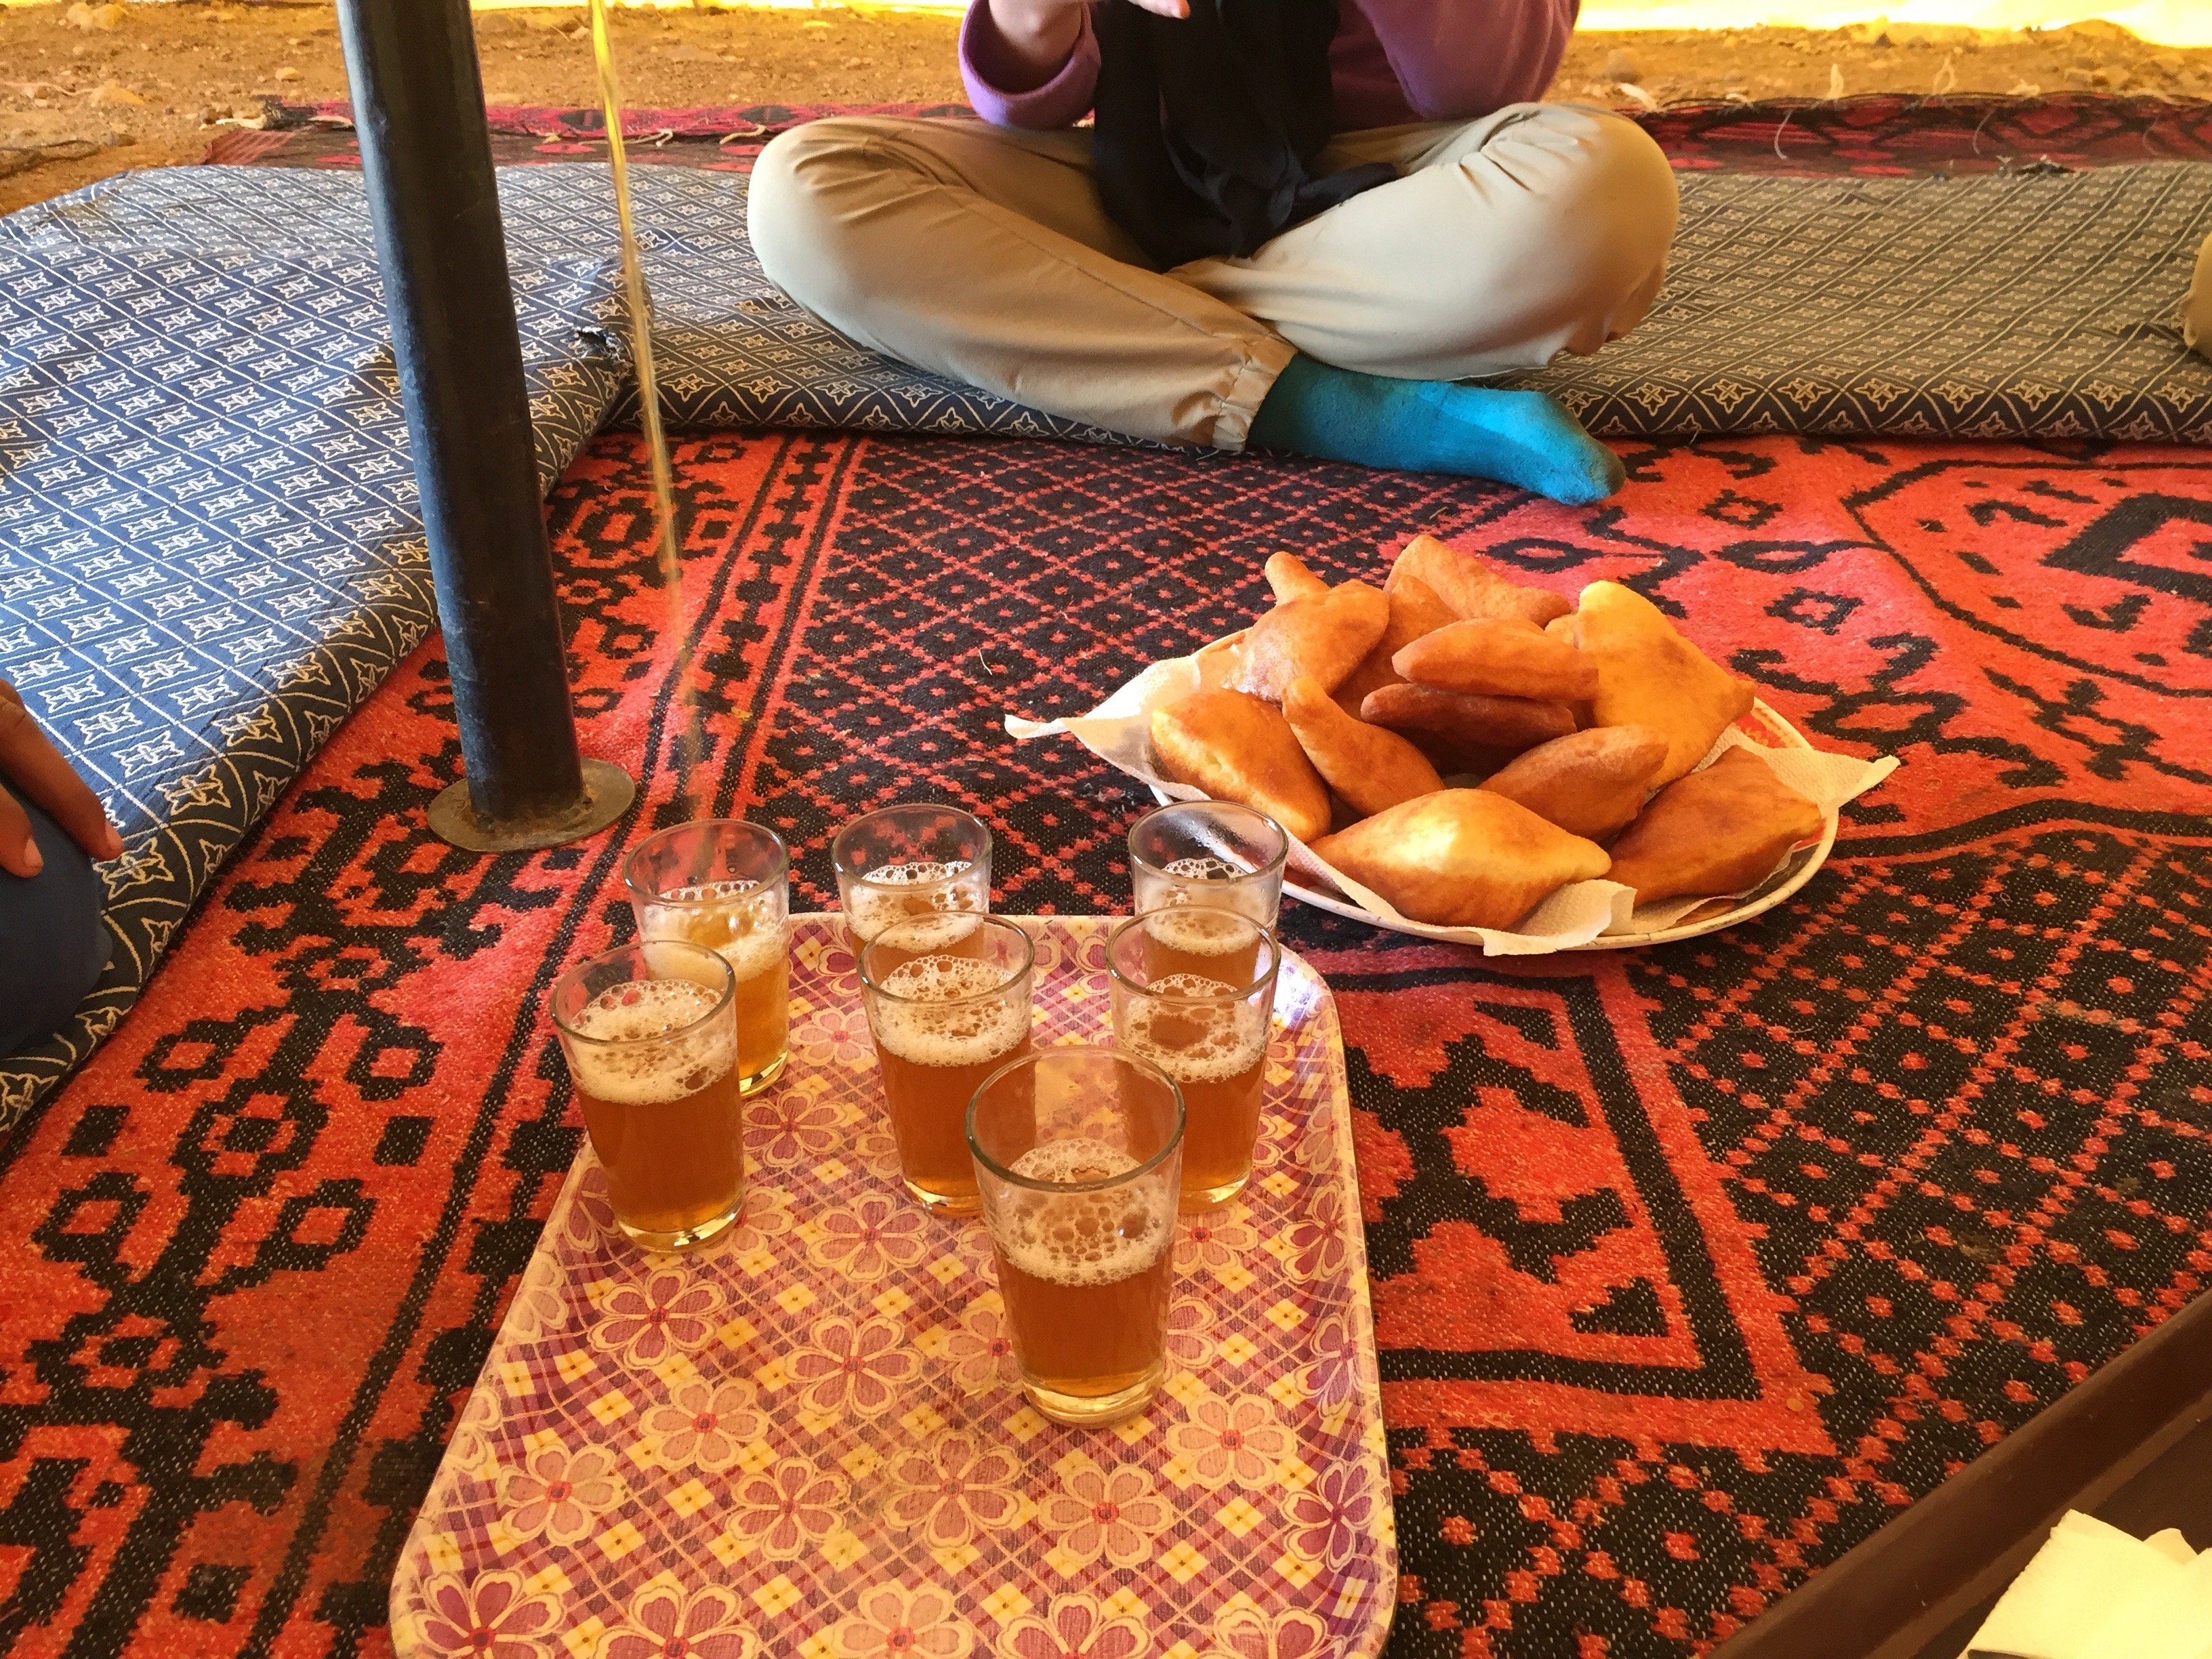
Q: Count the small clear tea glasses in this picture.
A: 7